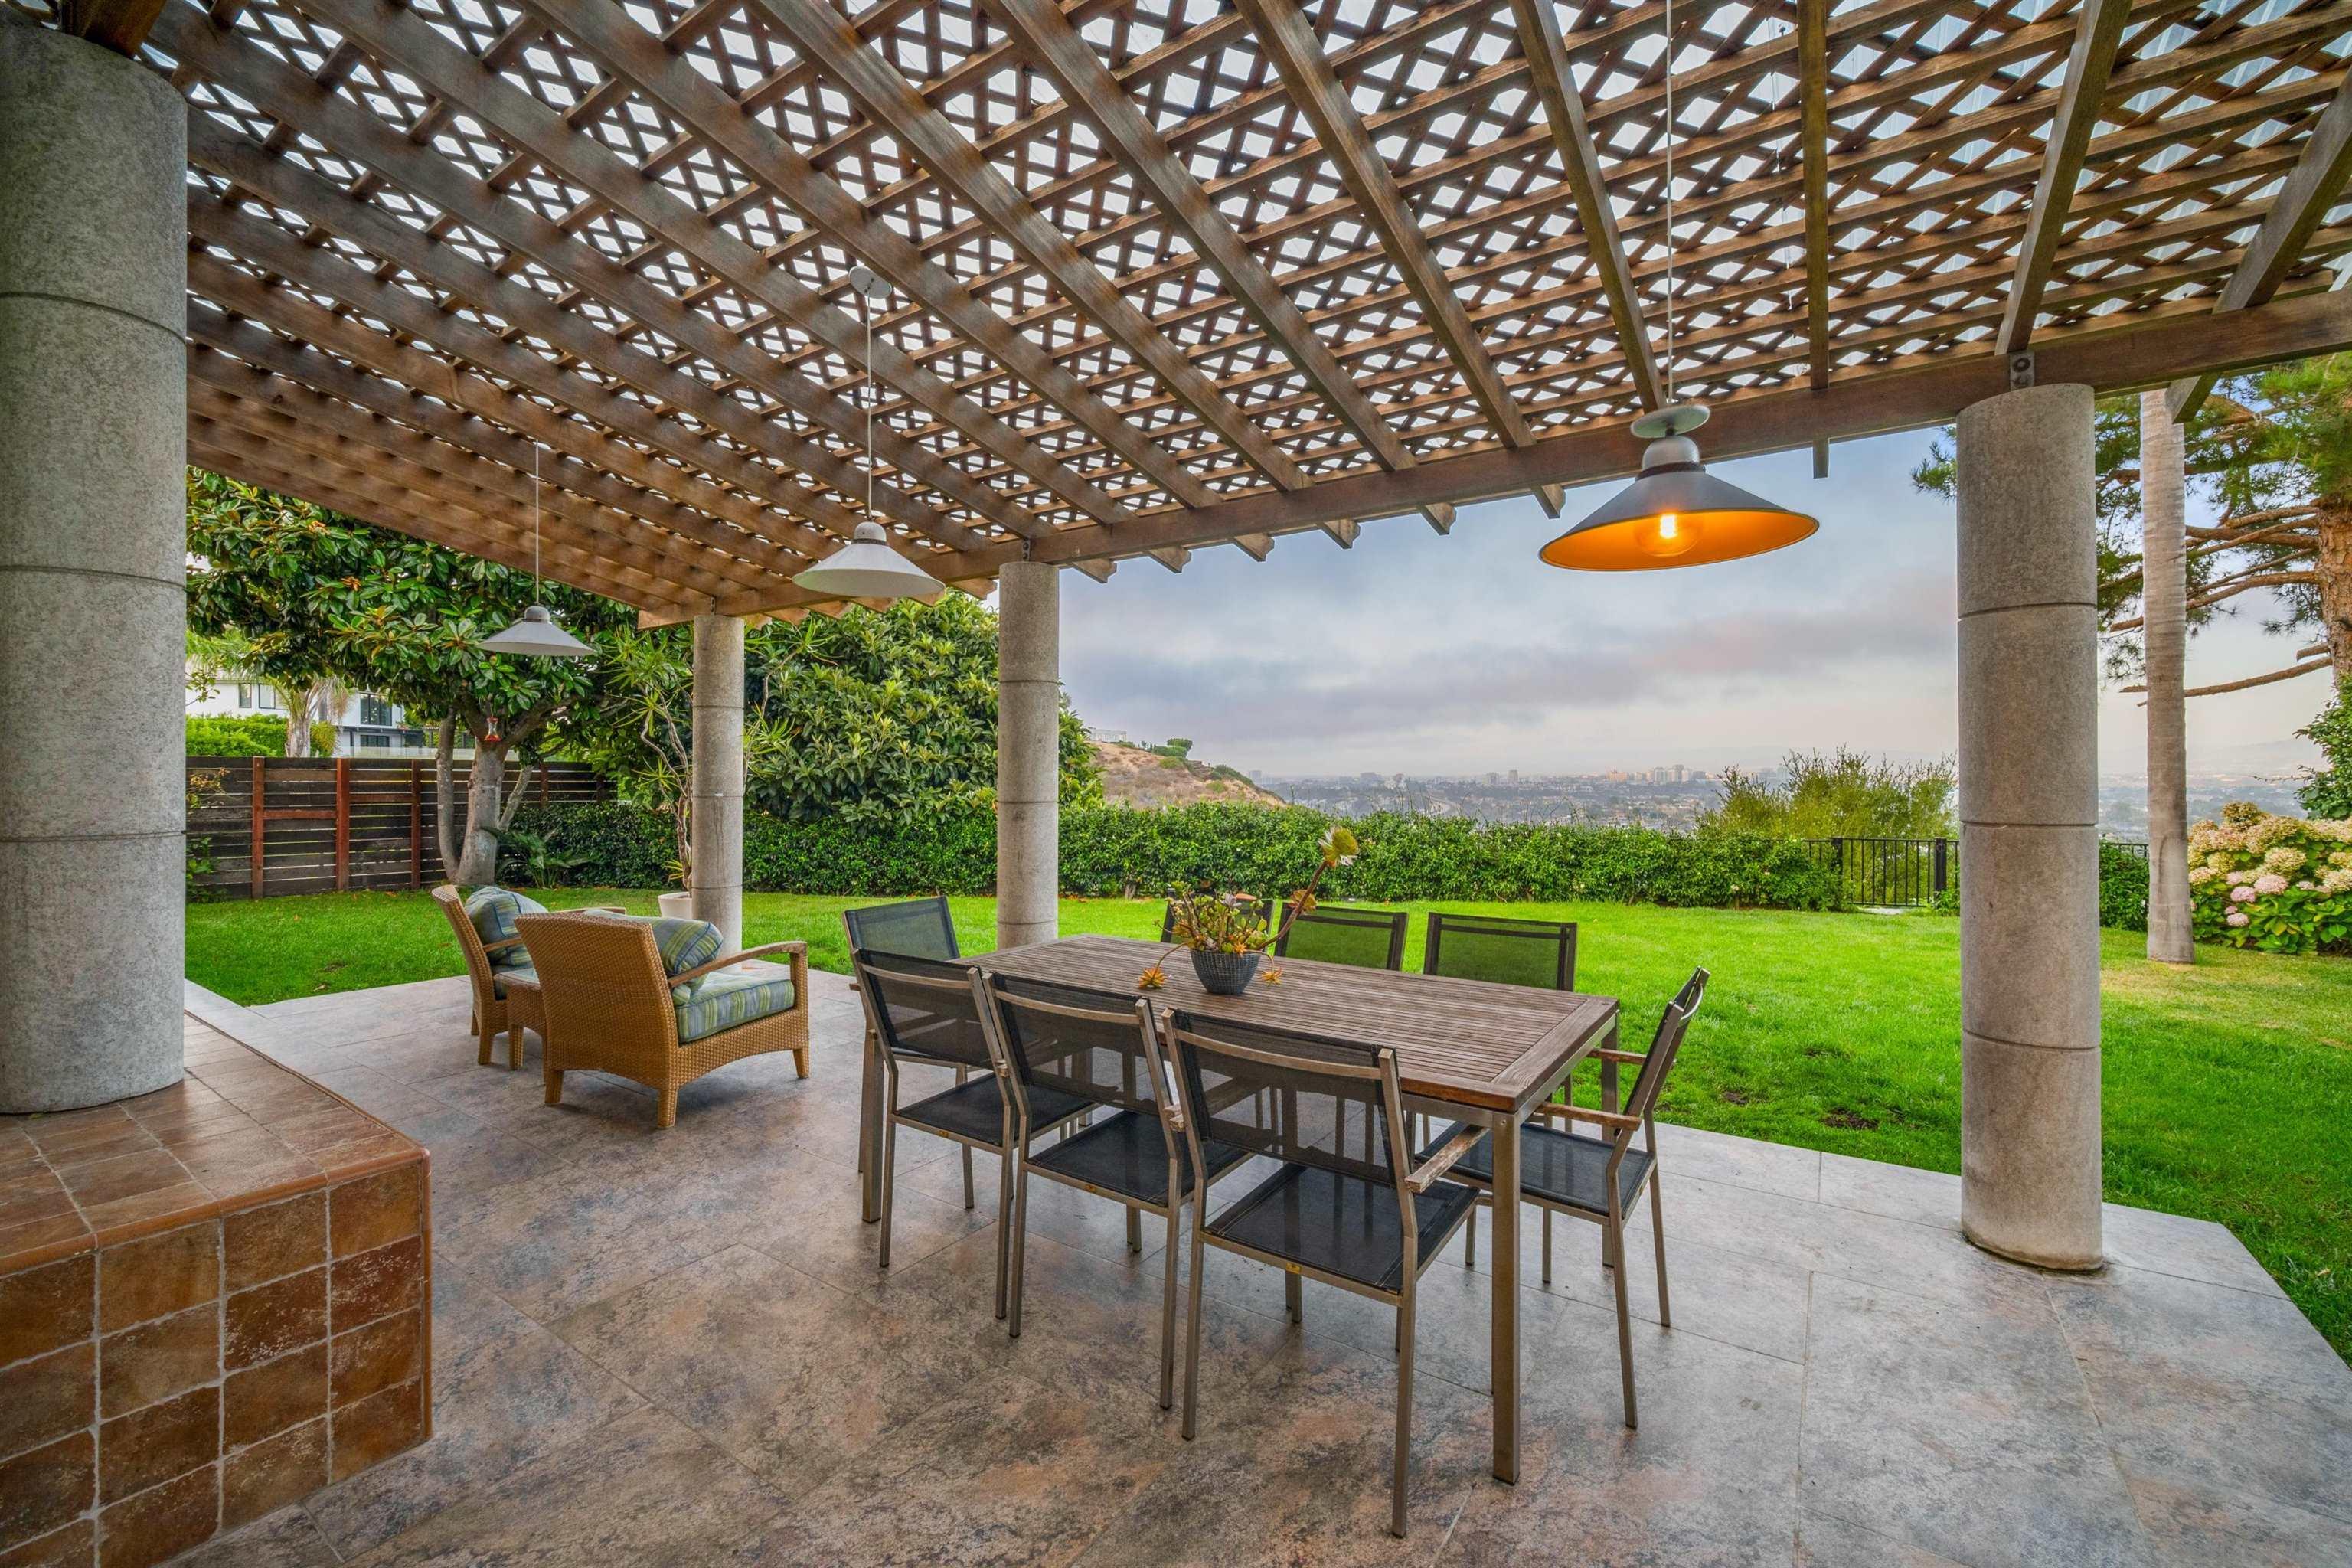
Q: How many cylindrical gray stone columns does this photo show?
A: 4